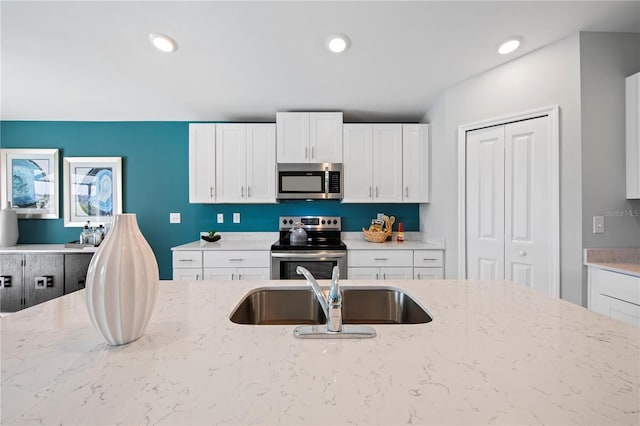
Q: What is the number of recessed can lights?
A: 3